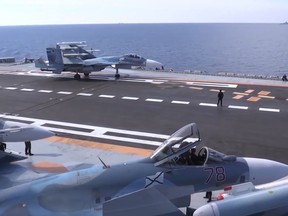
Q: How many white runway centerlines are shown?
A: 12